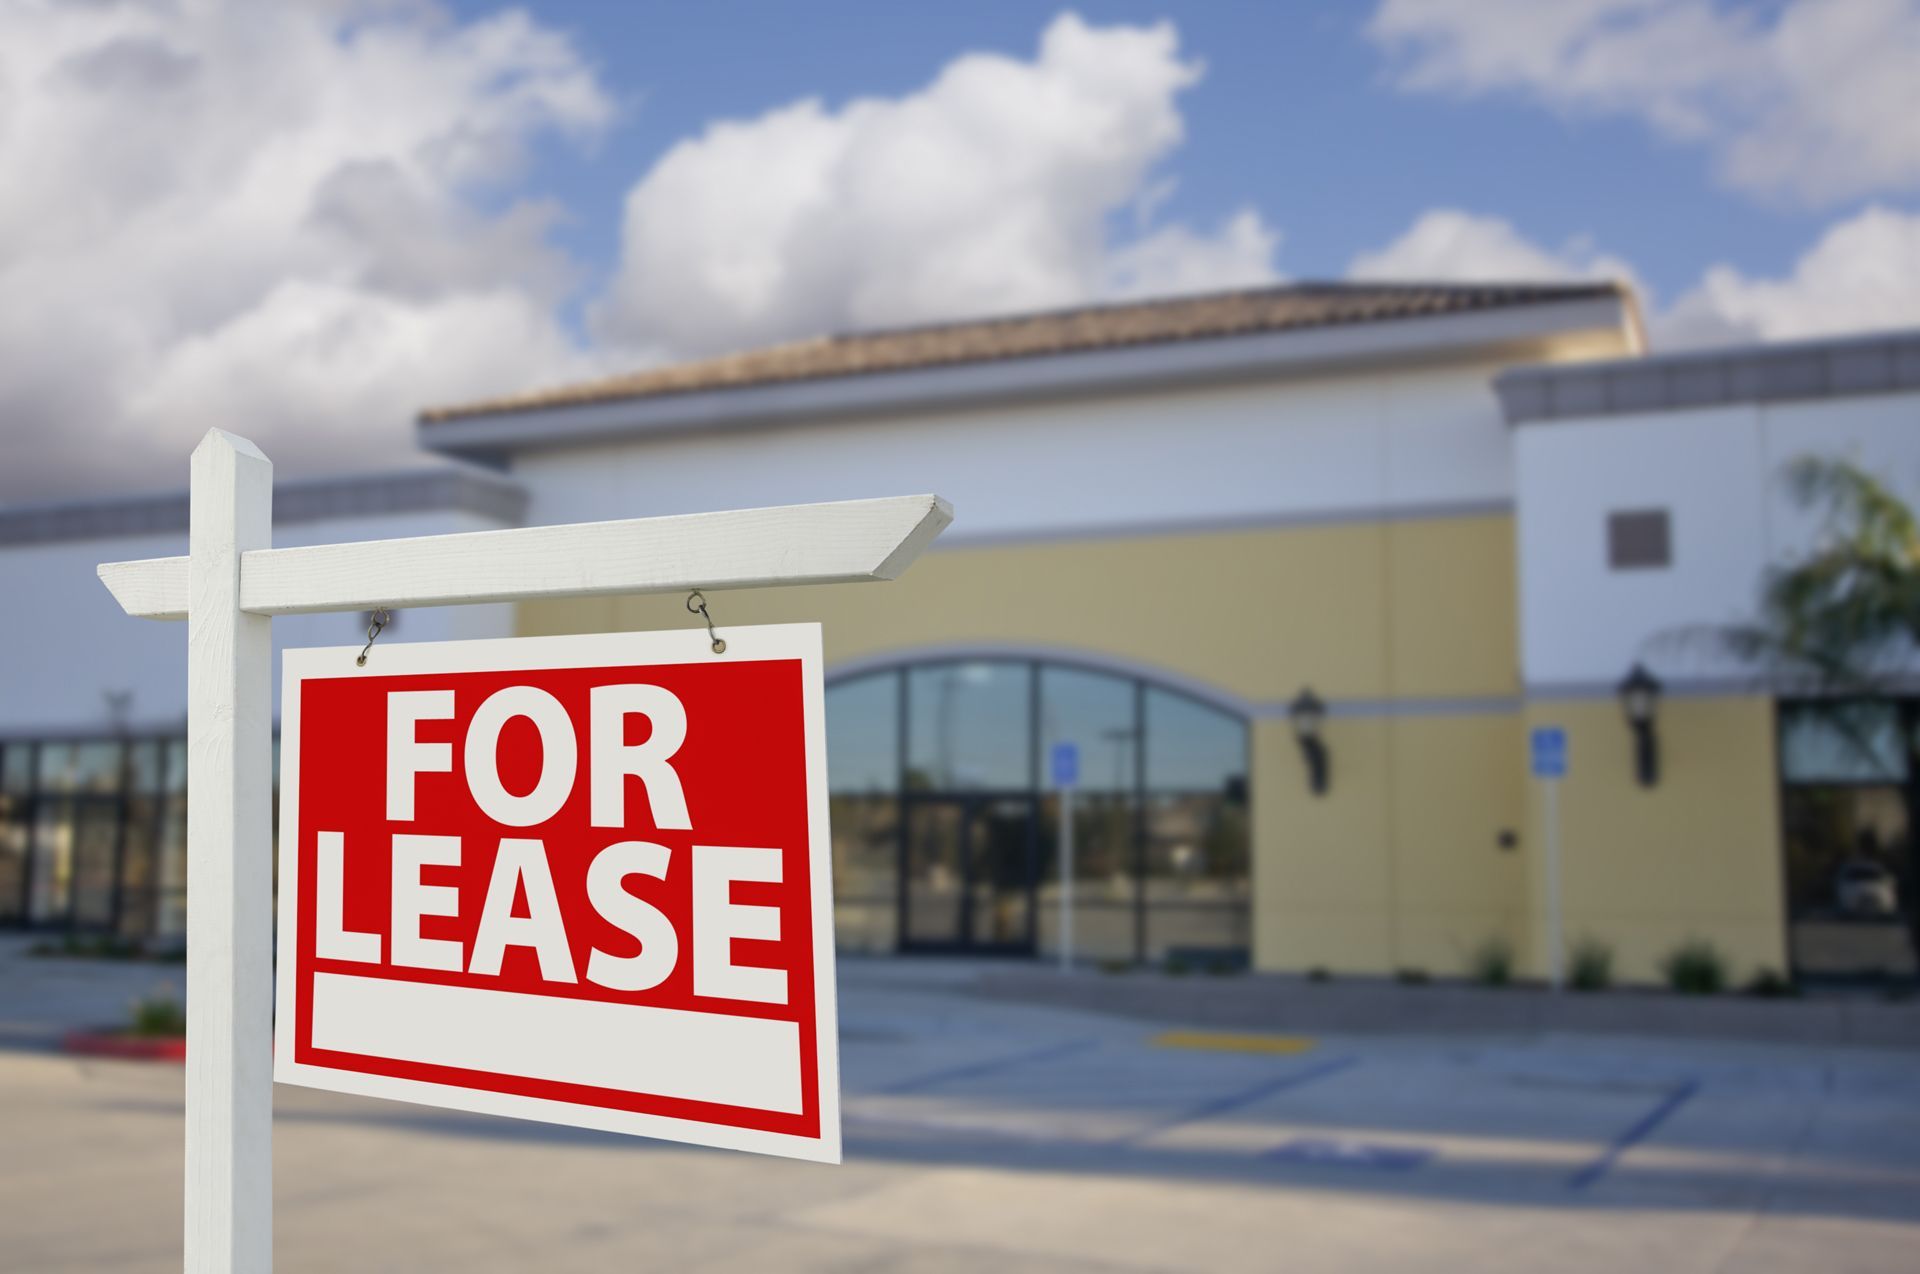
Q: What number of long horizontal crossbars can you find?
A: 1